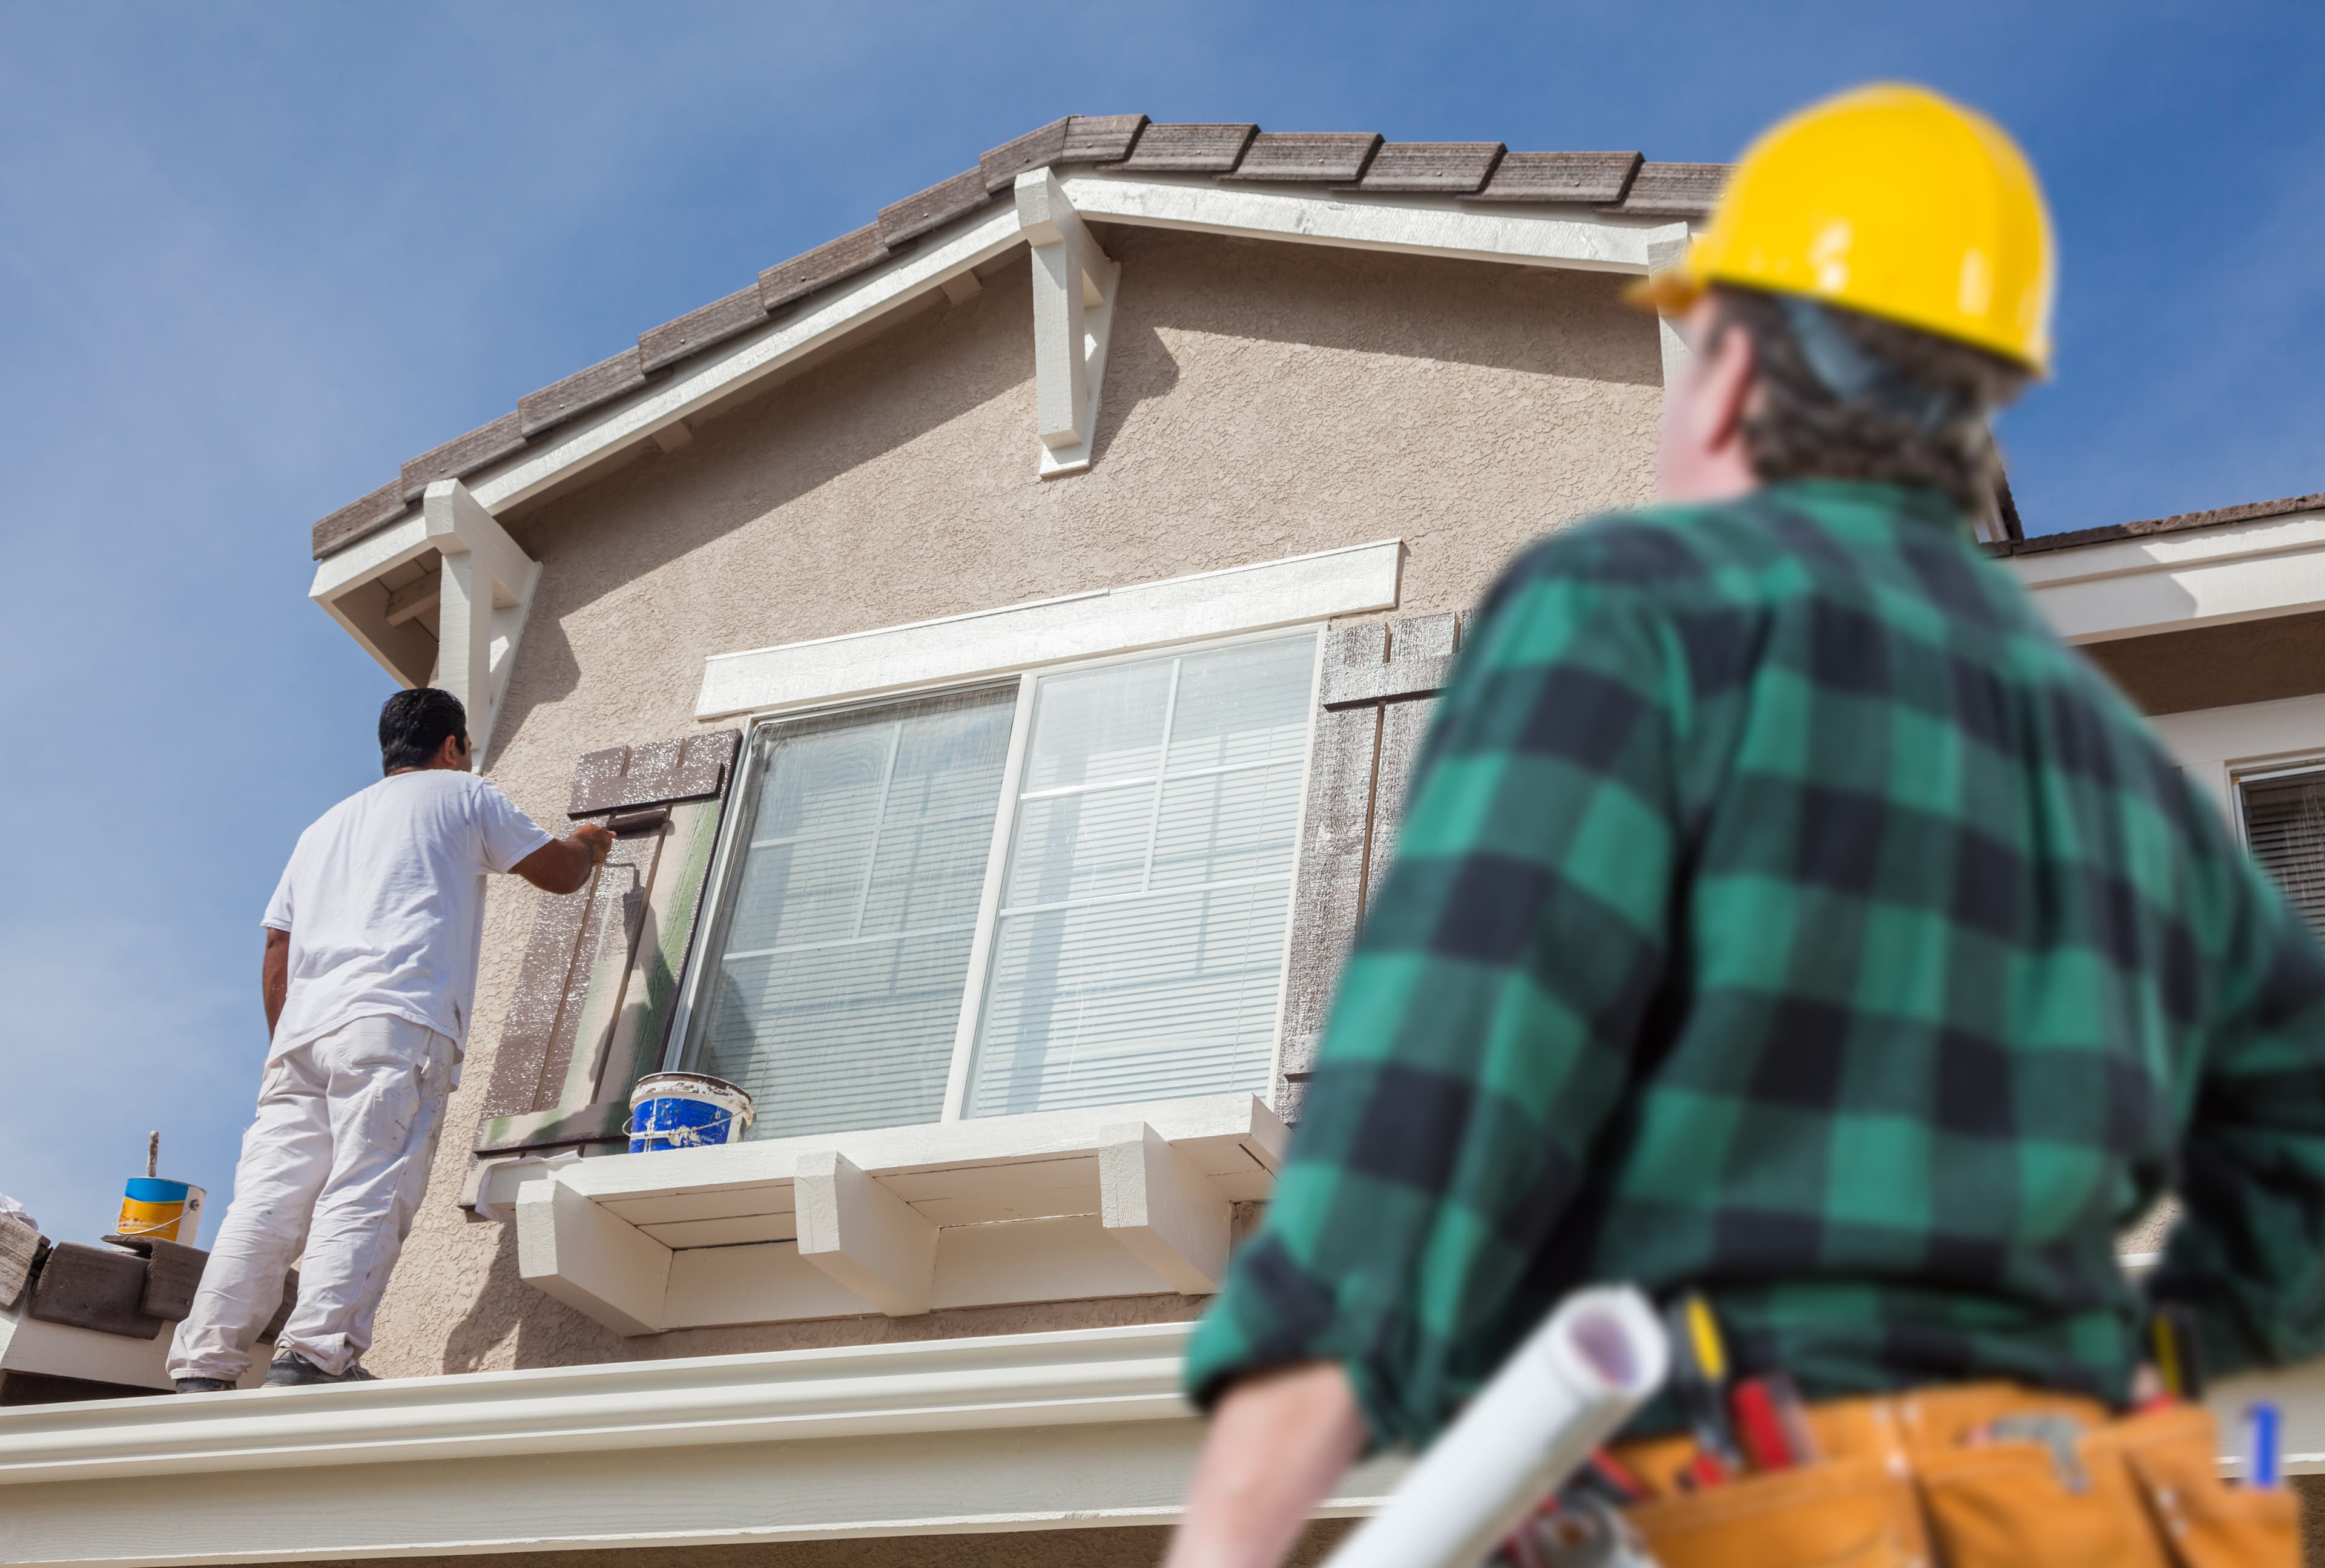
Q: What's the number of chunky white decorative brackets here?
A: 6